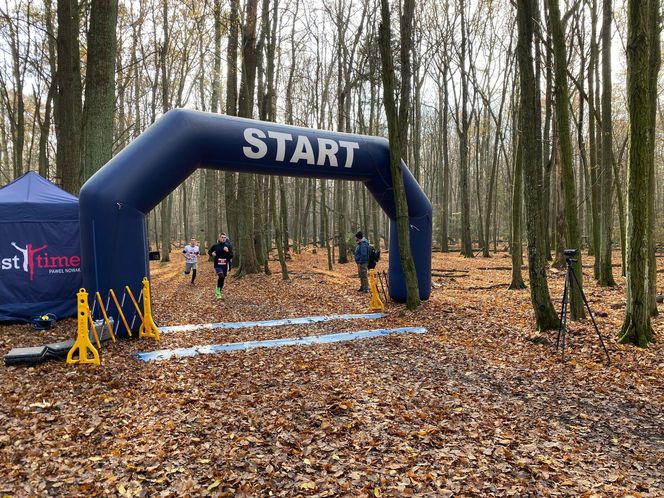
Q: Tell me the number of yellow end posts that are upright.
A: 3